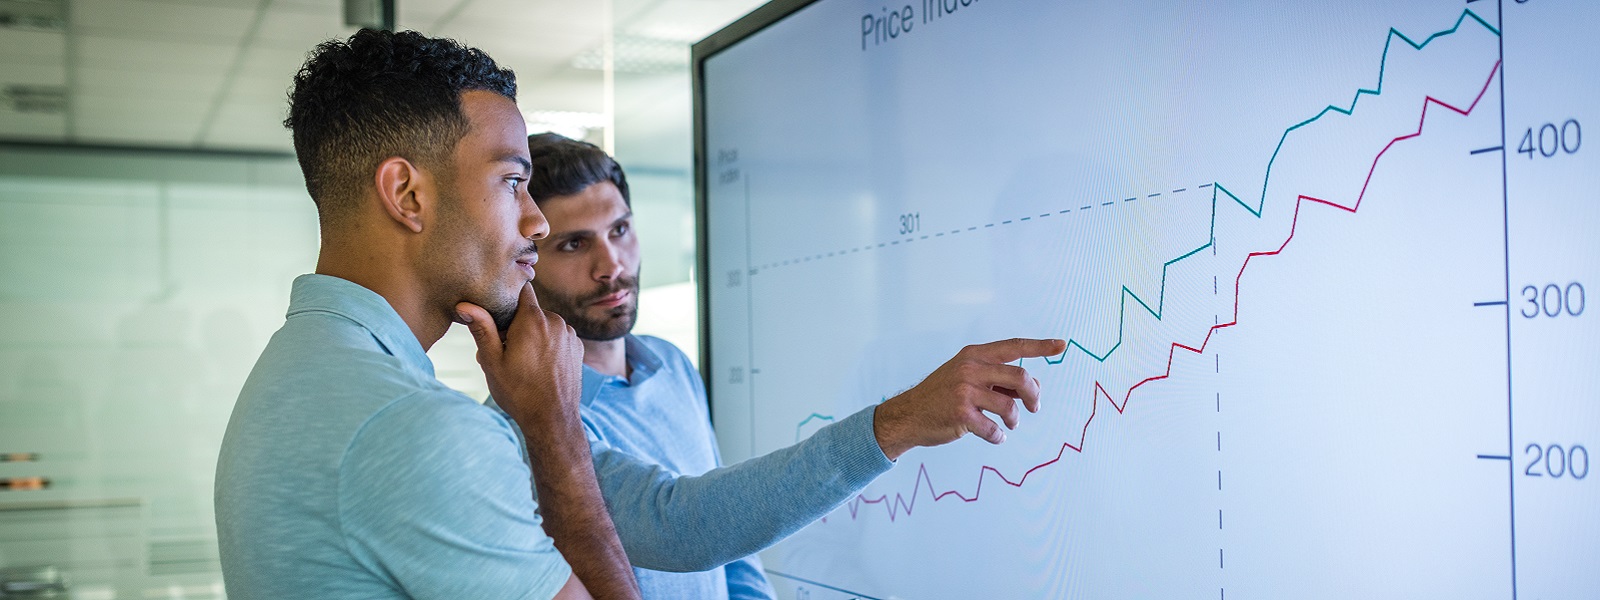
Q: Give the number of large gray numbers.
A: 3